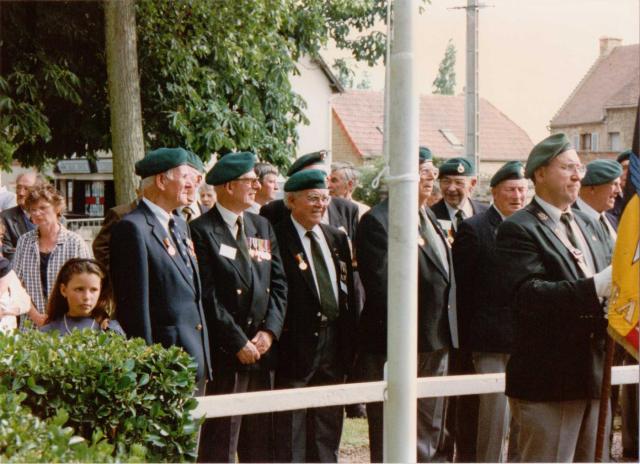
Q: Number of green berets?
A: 11